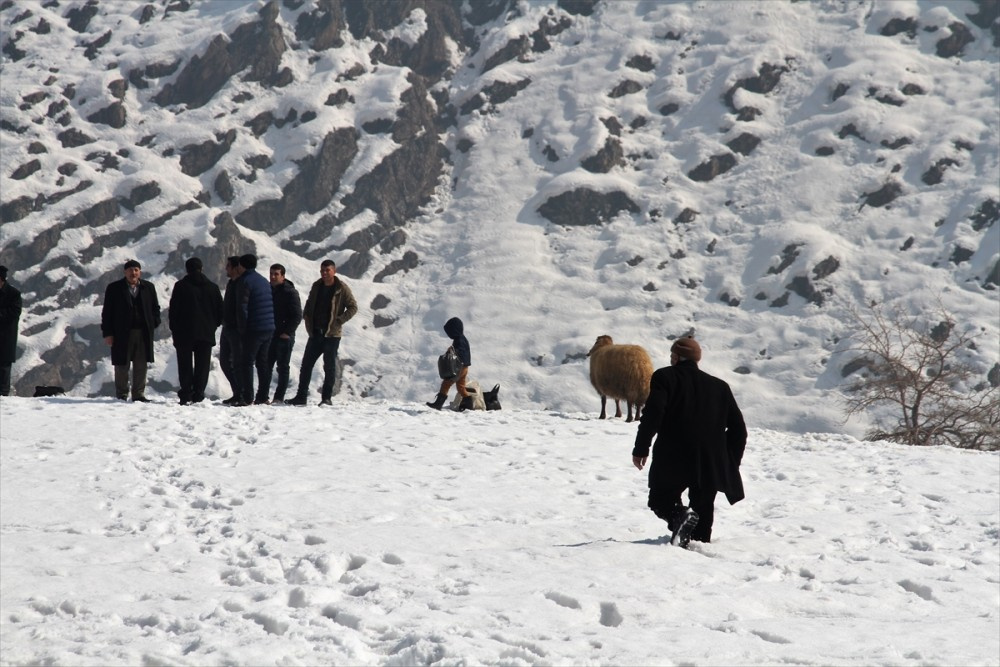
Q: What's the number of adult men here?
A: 8